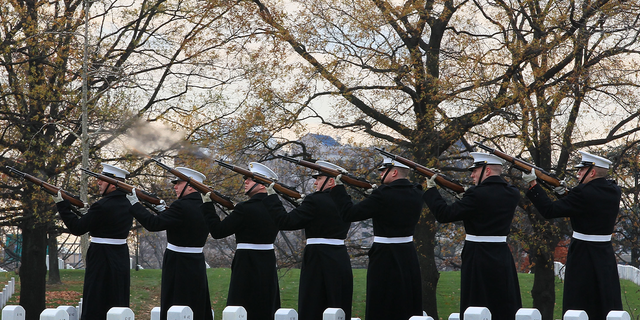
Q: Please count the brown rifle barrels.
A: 7